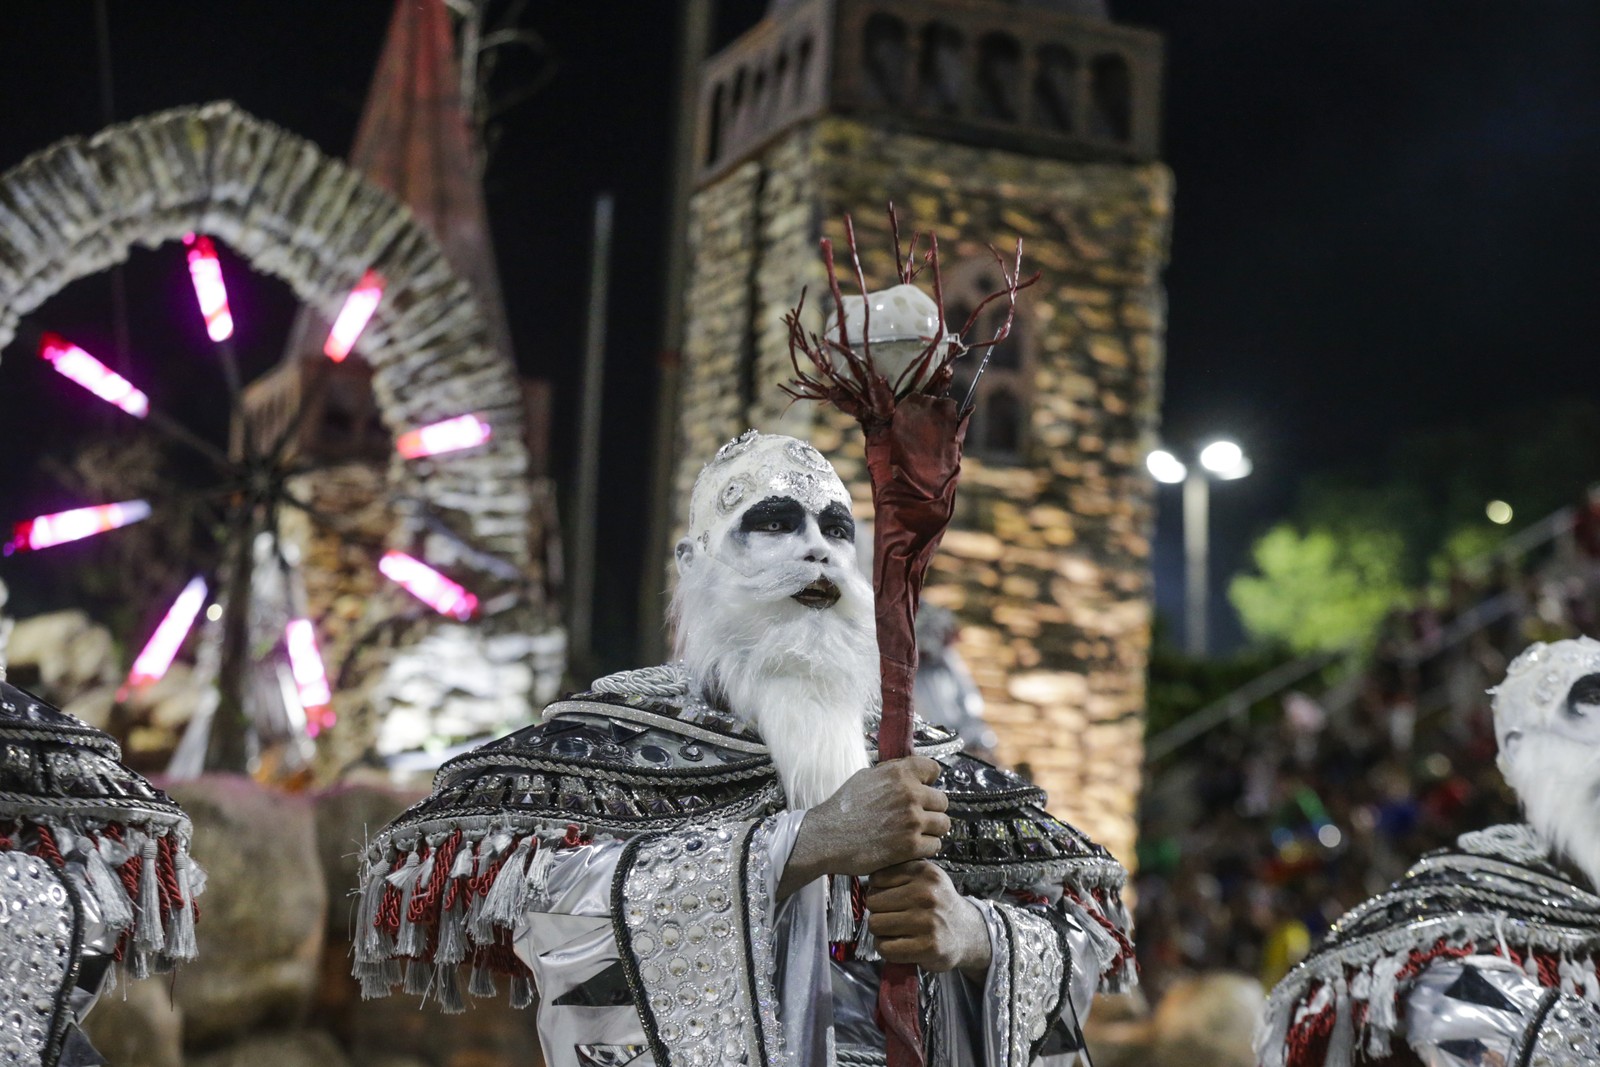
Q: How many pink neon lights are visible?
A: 8